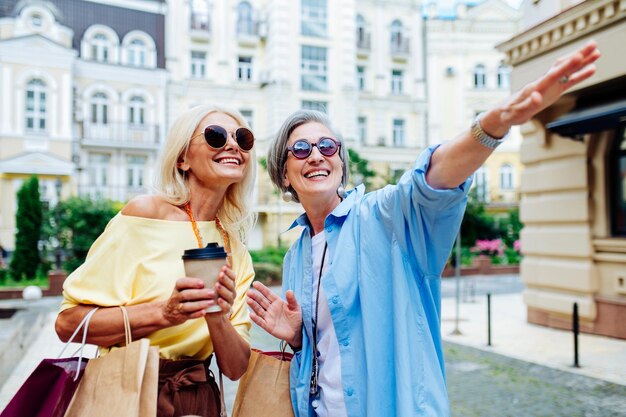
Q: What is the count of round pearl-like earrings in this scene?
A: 2